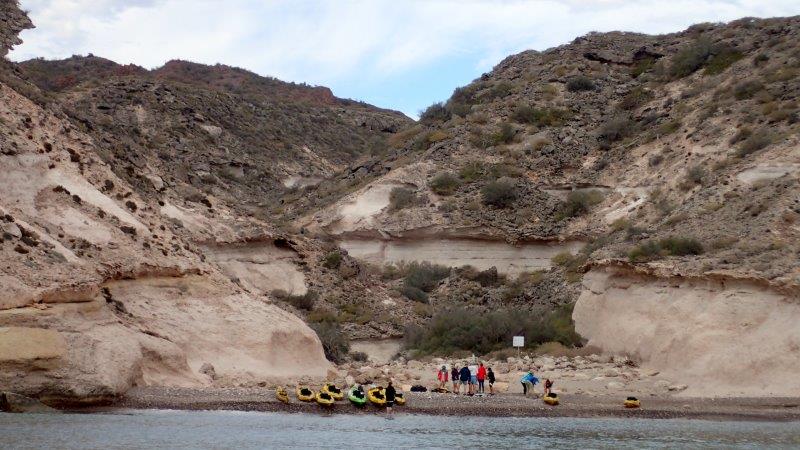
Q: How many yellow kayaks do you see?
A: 8